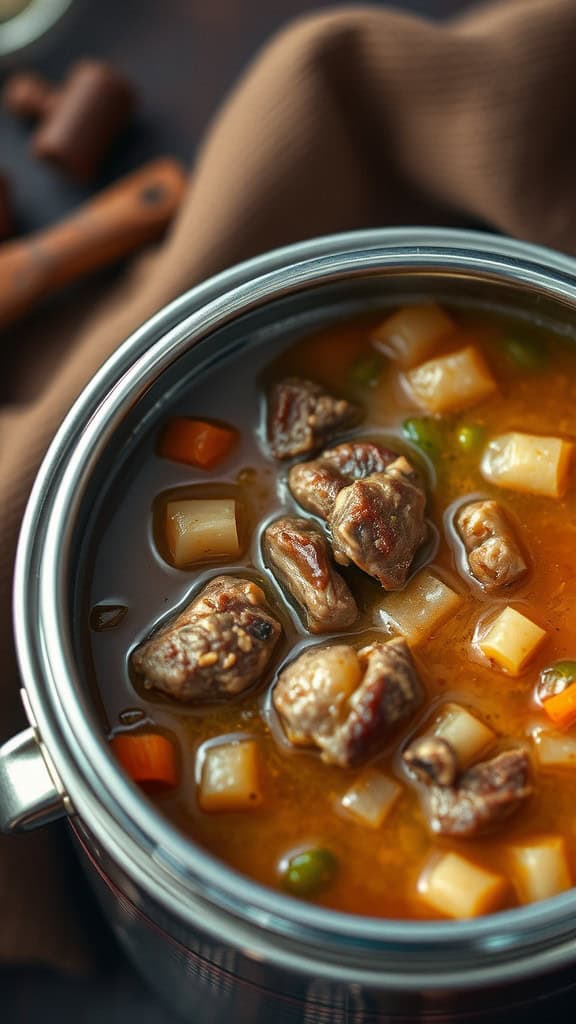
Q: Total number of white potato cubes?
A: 12